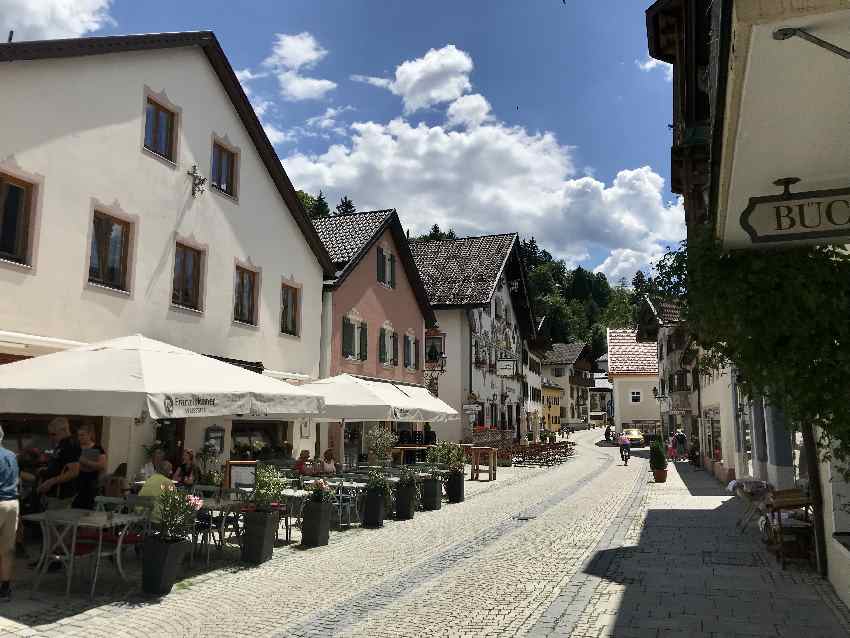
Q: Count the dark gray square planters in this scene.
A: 7